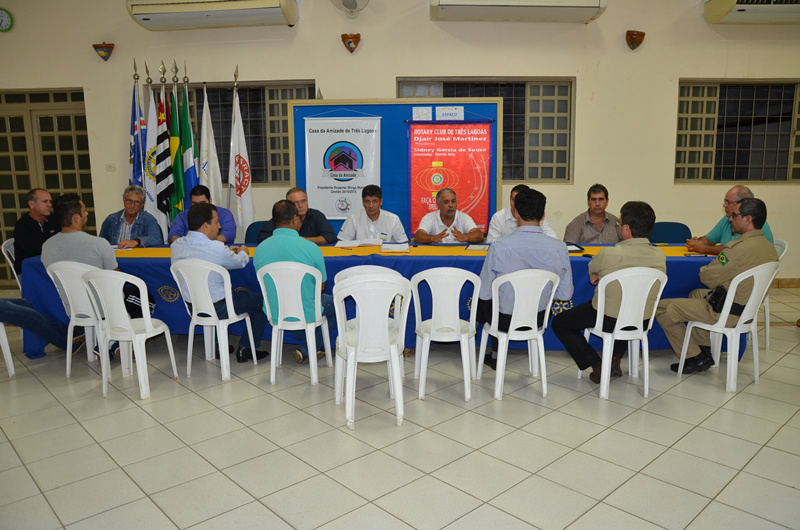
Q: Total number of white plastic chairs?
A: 13